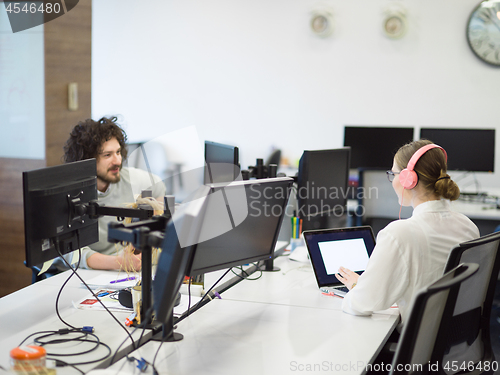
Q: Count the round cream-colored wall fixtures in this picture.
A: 2